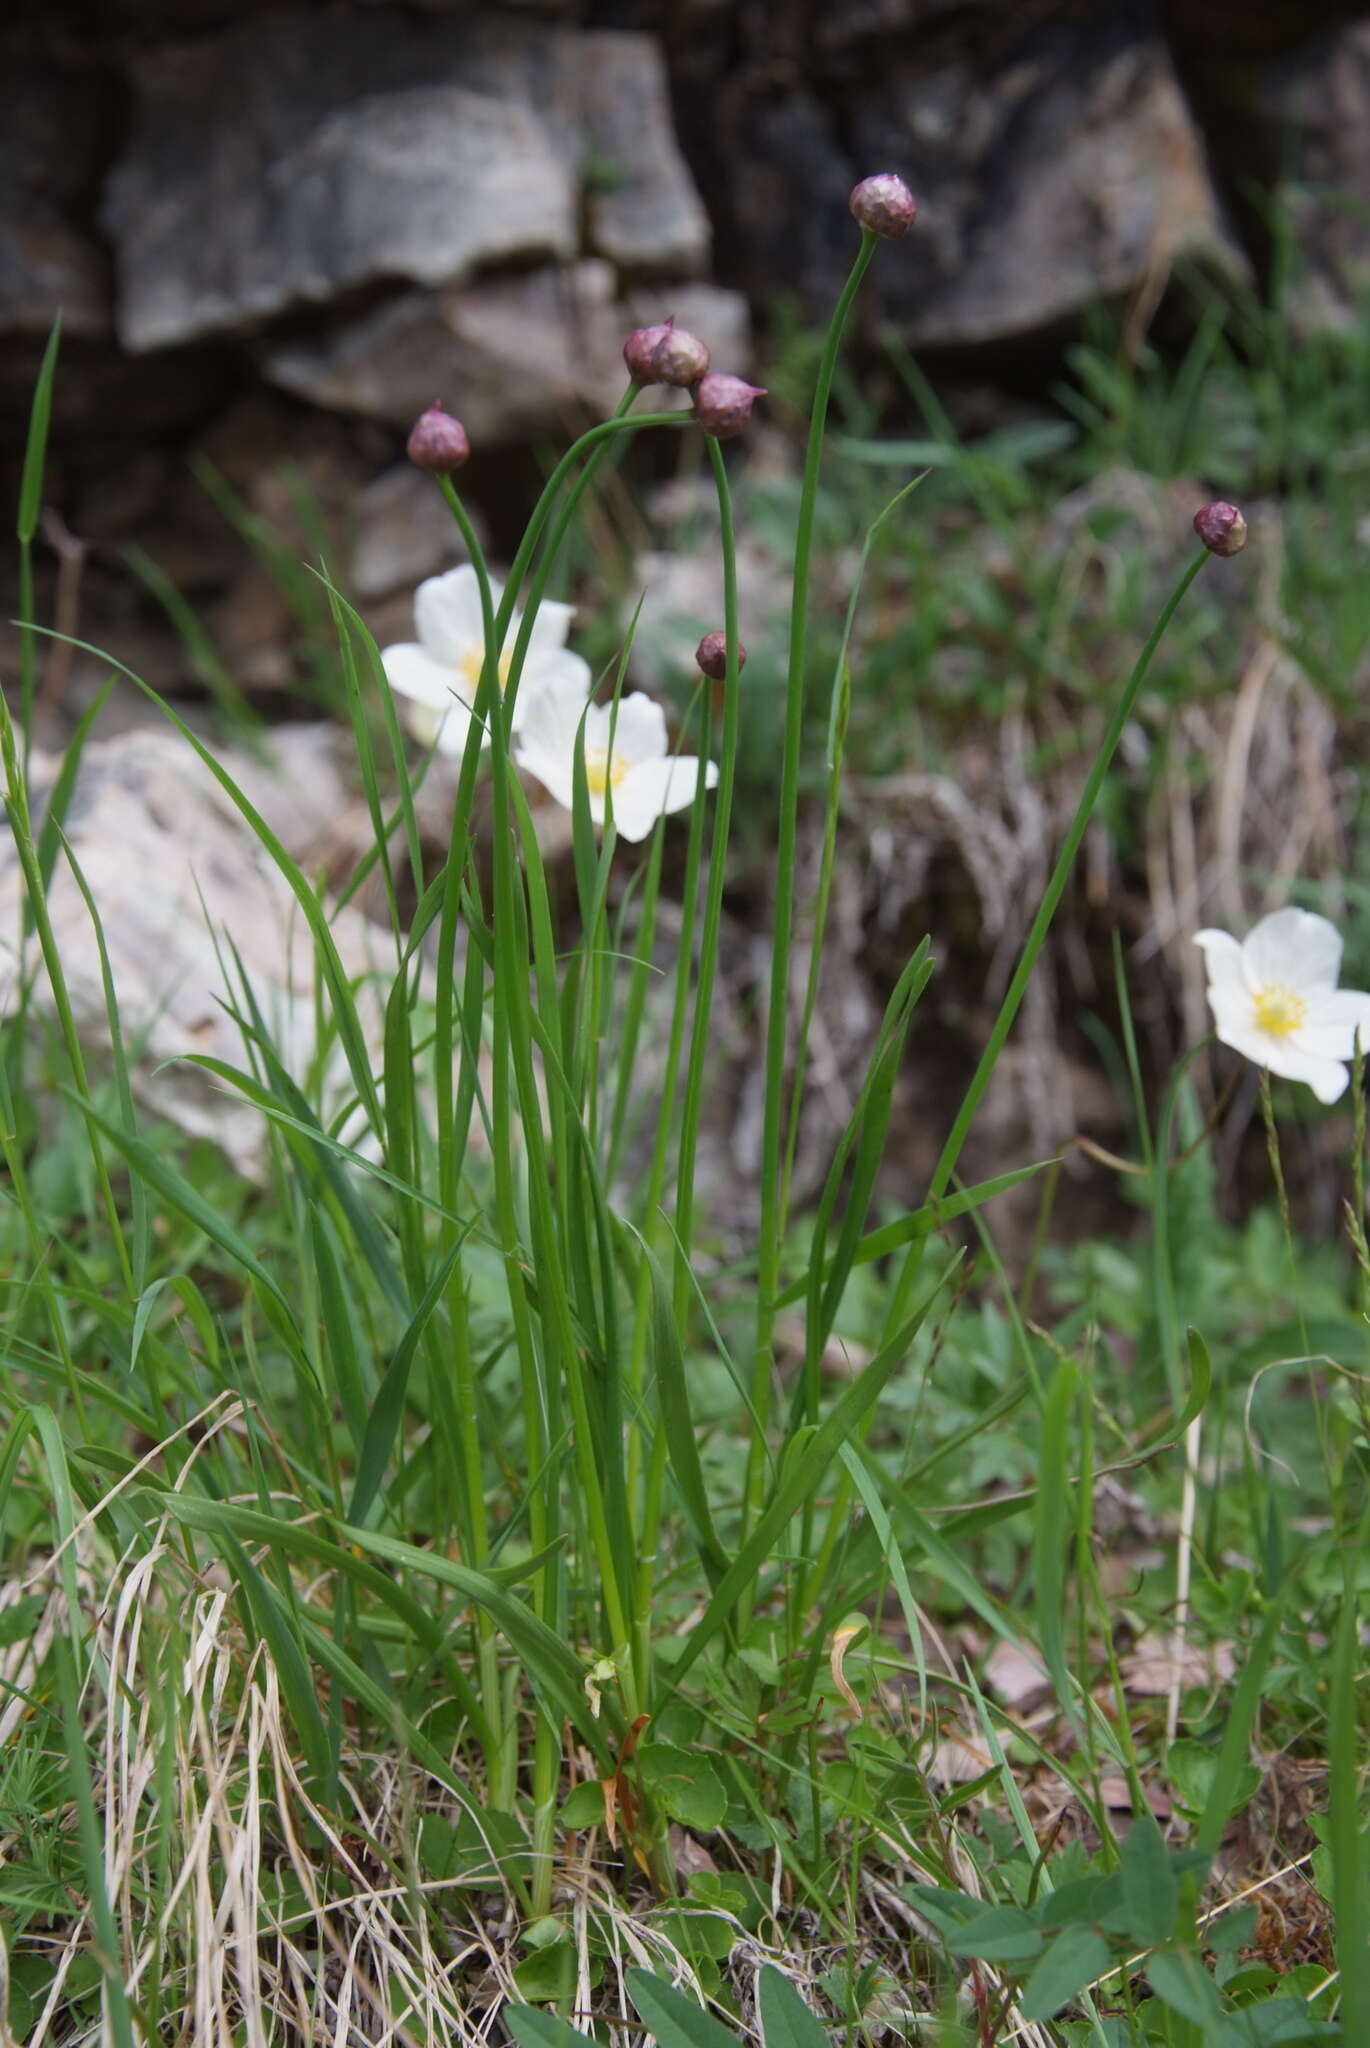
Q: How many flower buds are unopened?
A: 7